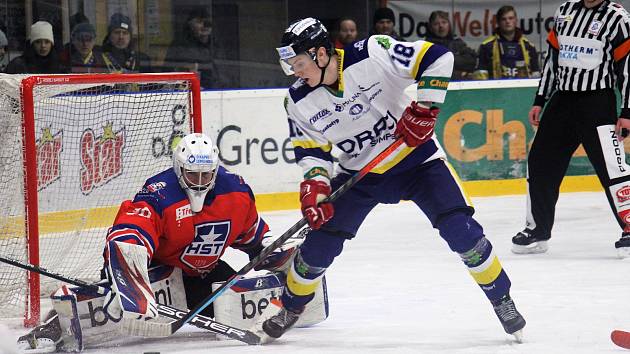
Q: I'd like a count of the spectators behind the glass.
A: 9